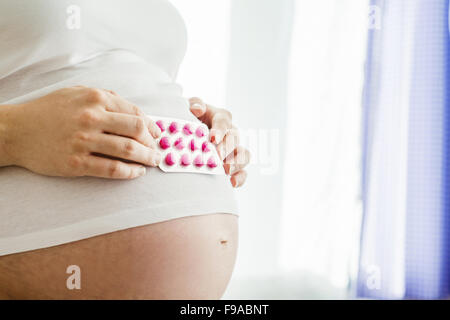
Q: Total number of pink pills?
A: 12